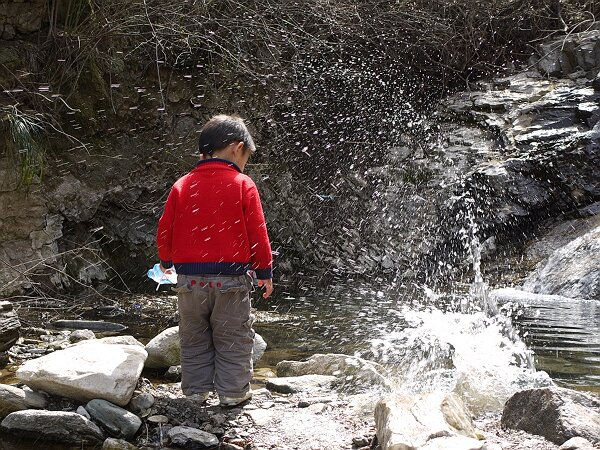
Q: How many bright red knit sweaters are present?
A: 1